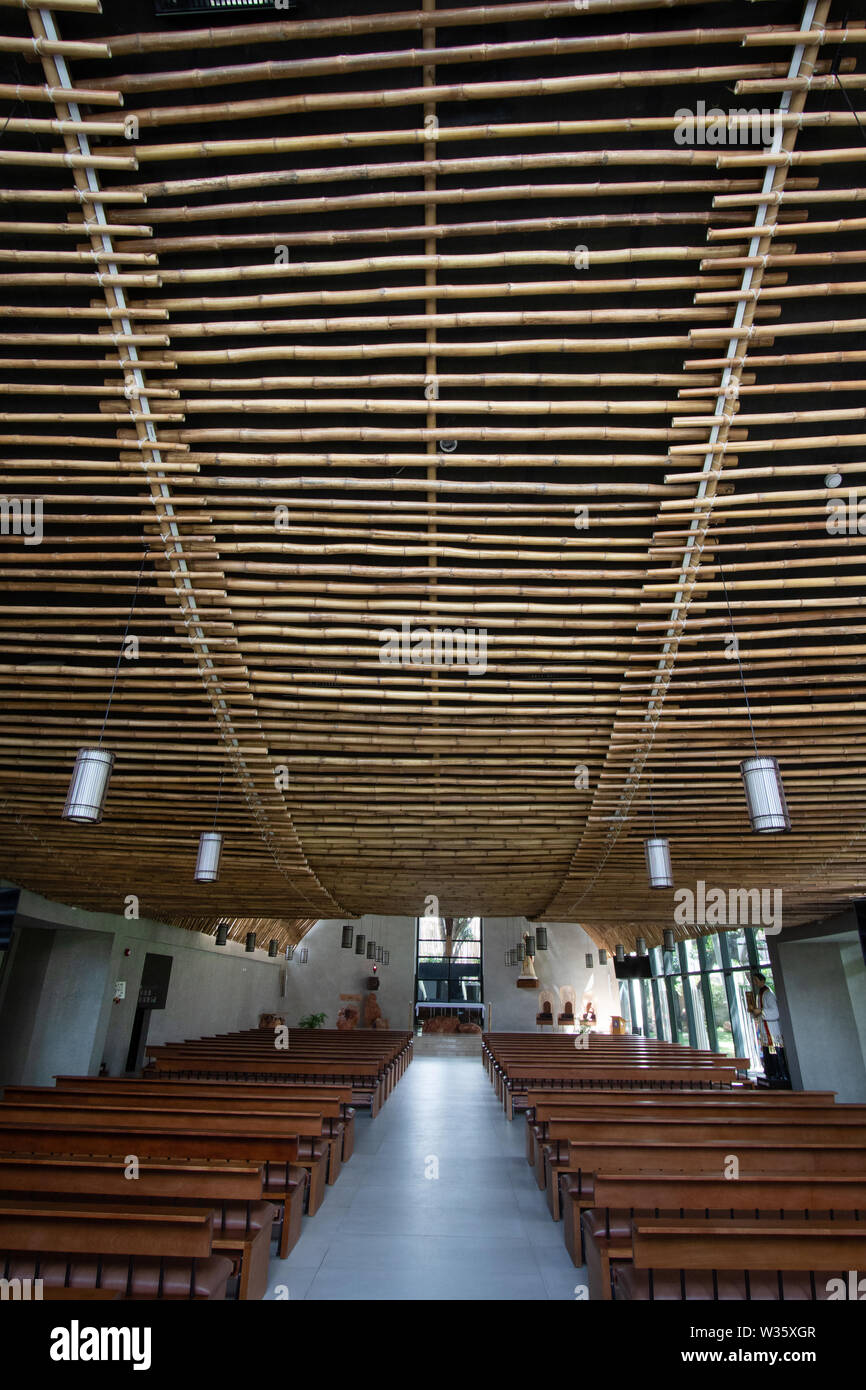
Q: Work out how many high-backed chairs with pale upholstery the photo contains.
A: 3